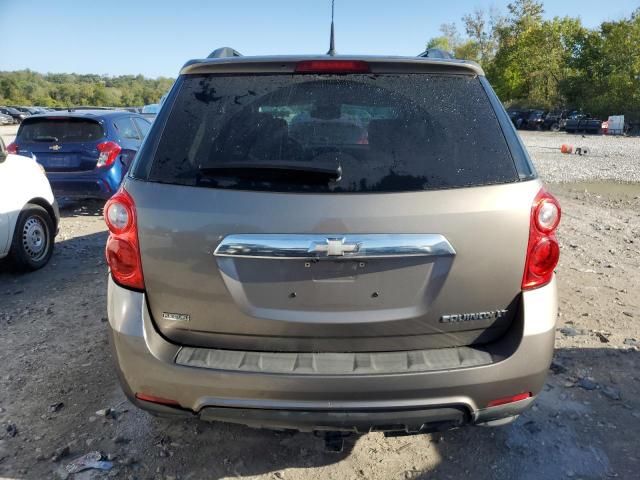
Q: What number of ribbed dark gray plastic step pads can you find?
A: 1